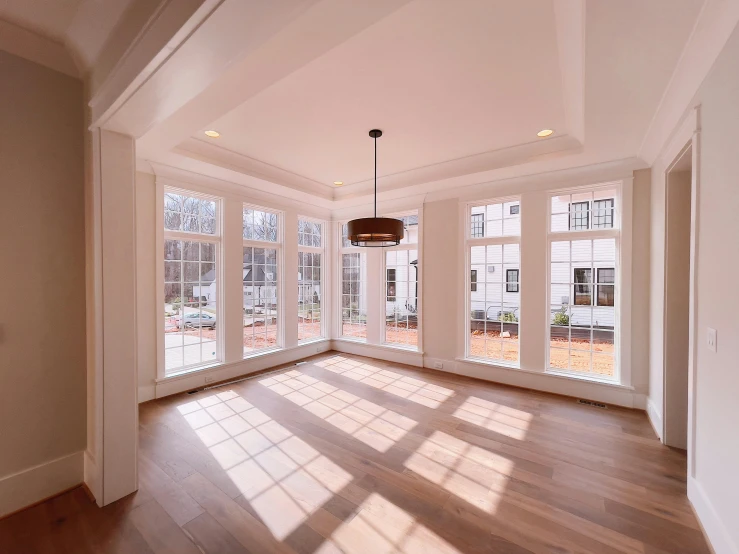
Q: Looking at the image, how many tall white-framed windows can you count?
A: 7